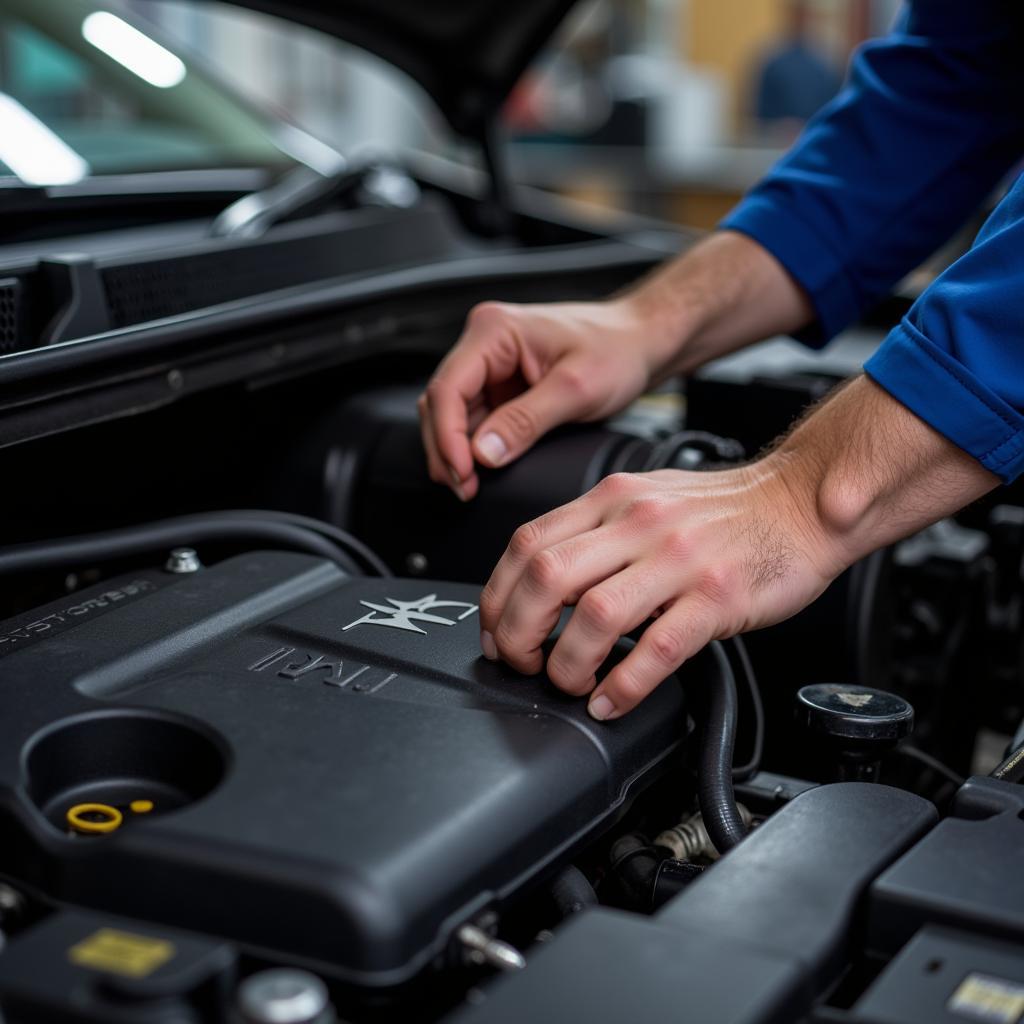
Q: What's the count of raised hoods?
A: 1